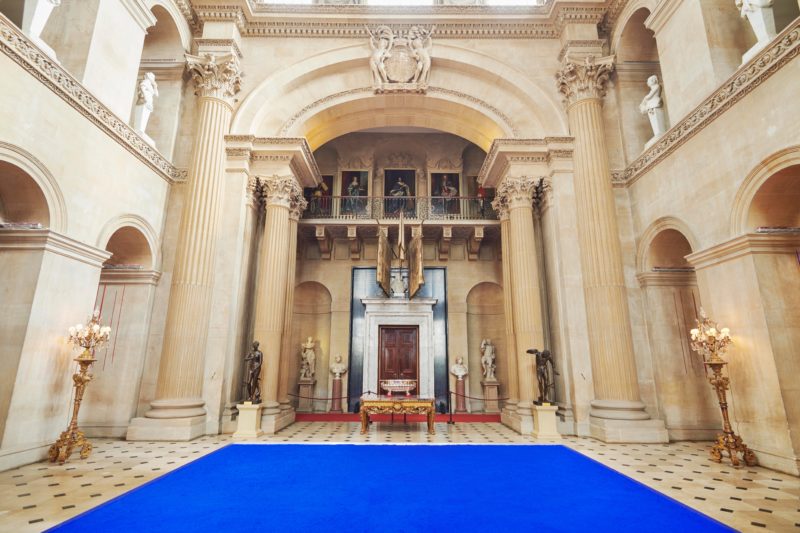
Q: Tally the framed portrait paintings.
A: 5